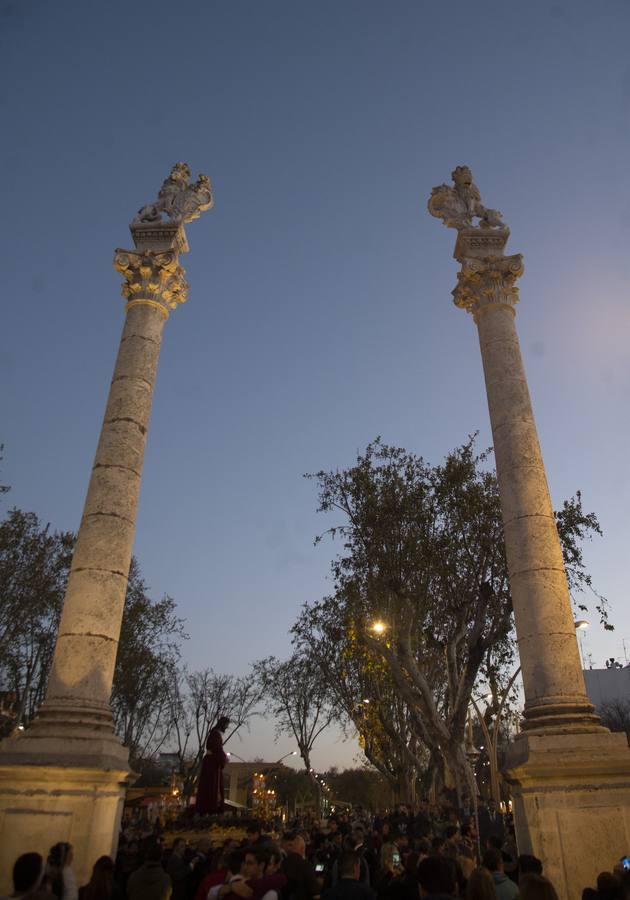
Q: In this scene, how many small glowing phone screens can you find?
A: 3